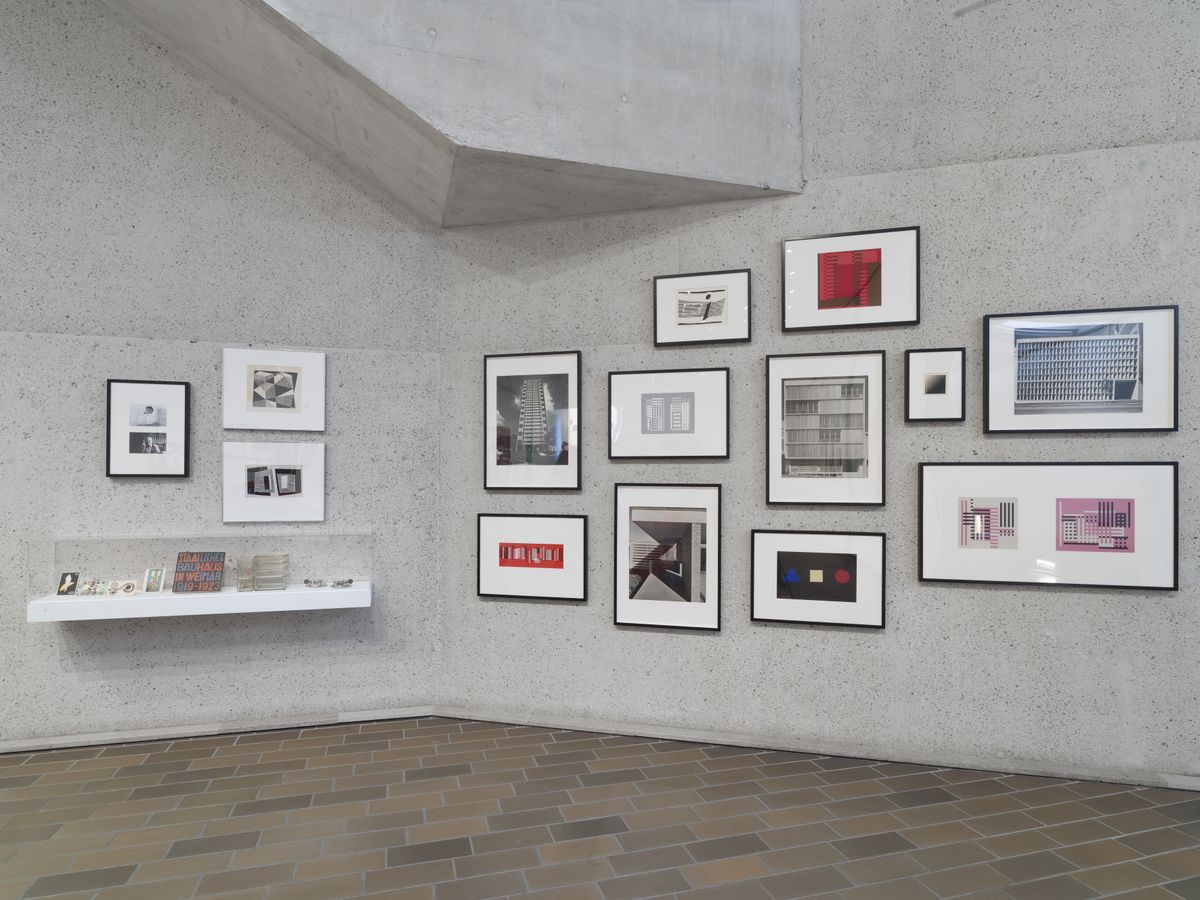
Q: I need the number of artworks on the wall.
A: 14